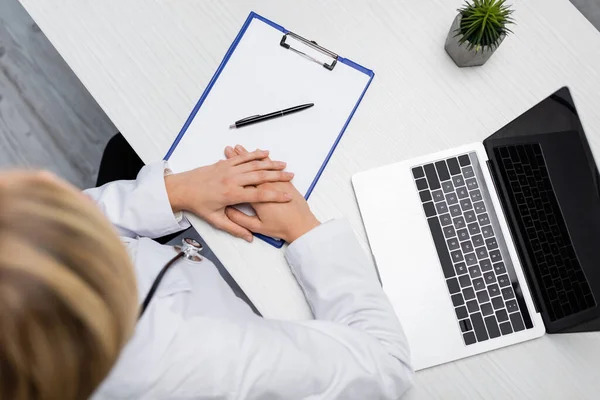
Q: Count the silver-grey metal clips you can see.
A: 1